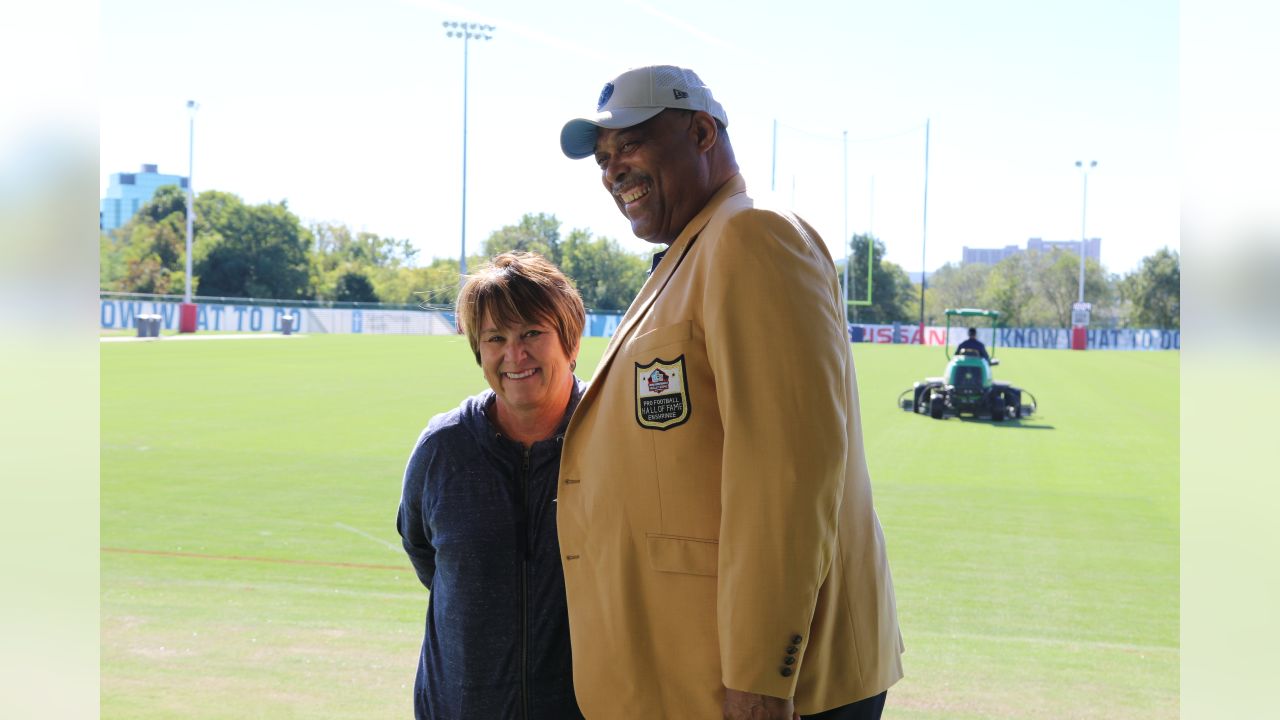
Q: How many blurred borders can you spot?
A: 2